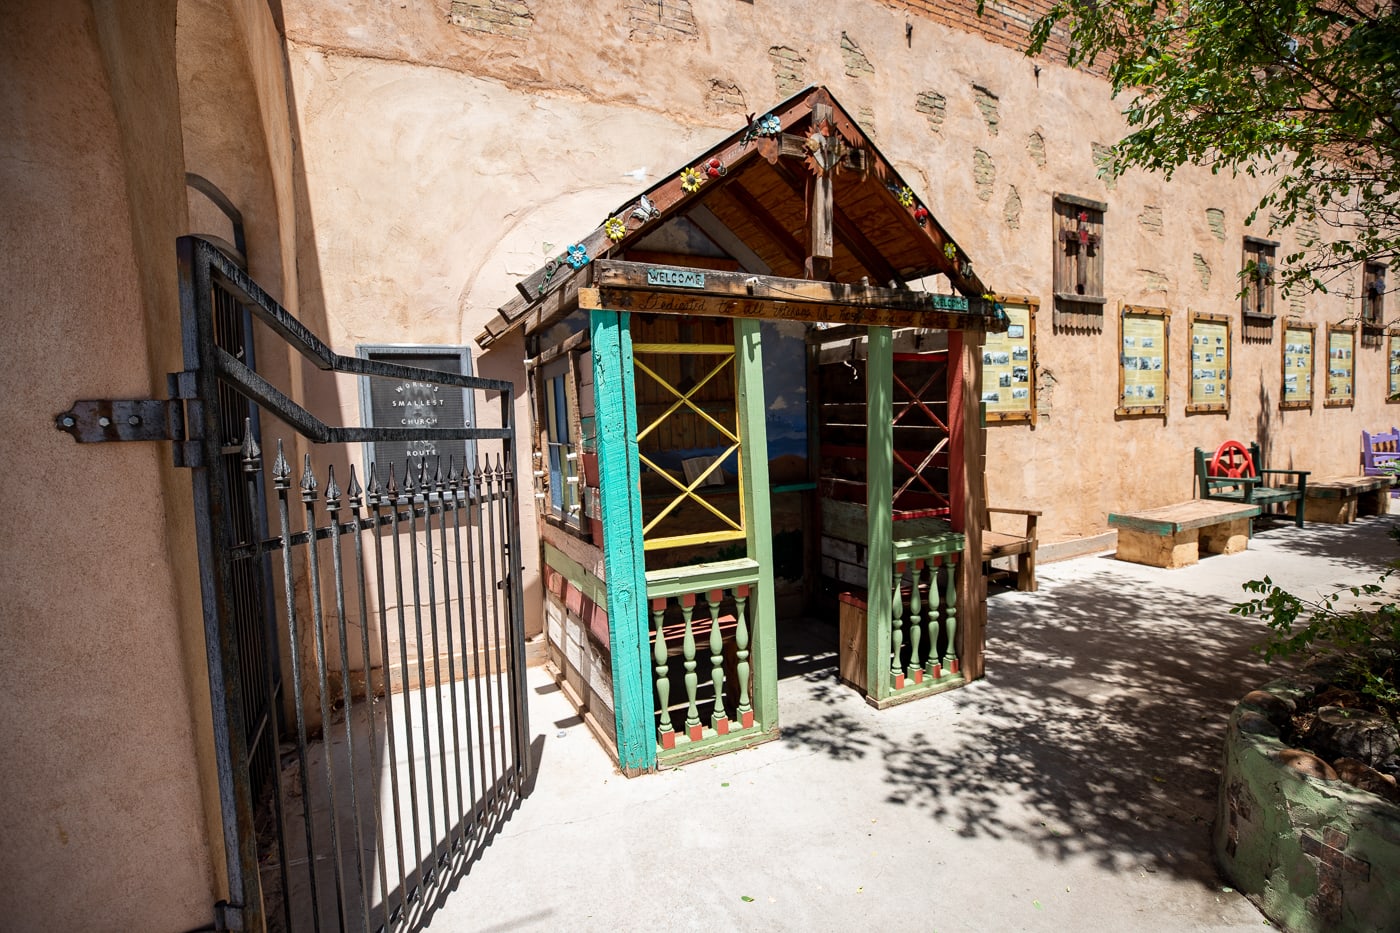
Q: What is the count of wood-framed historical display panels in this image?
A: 6